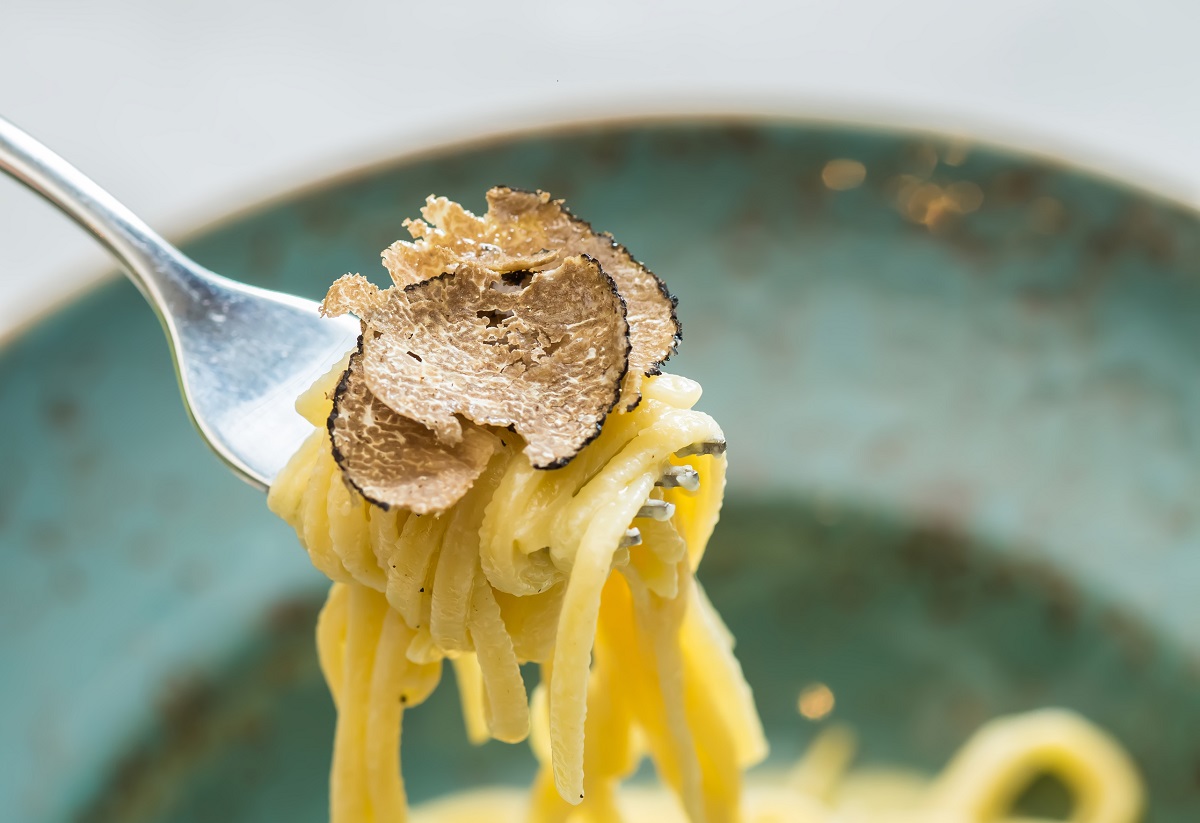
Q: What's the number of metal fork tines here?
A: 4